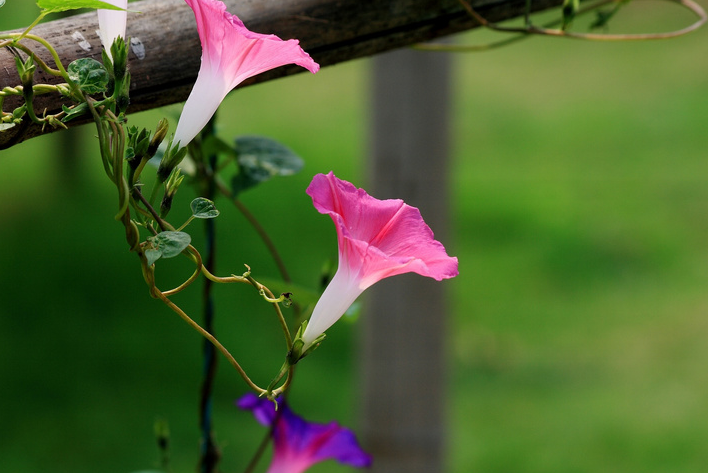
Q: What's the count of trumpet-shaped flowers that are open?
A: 3